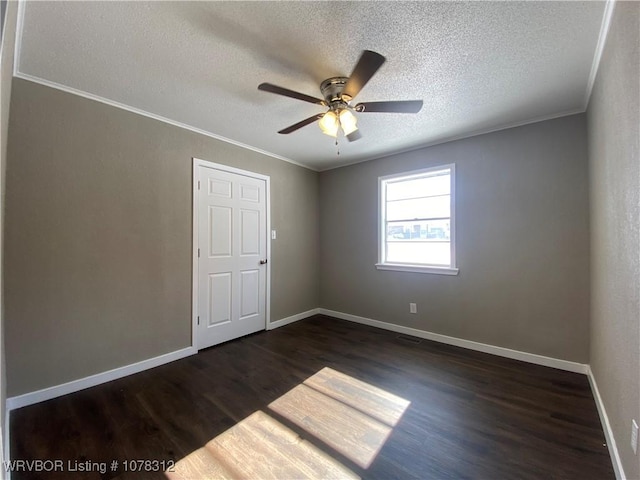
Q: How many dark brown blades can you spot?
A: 5